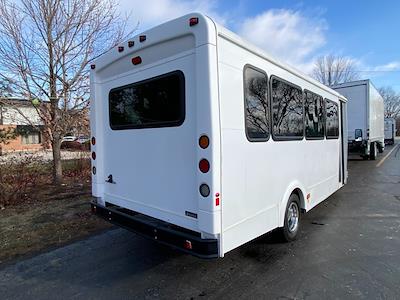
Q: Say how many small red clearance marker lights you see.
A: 5